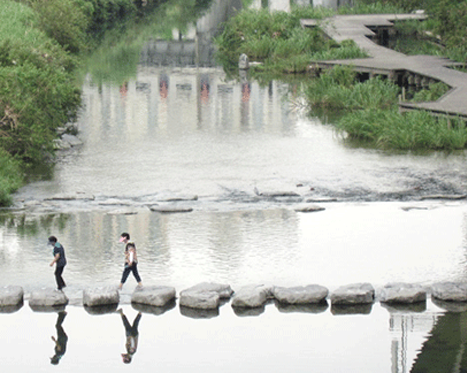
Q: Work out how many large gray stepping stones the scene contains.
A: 10